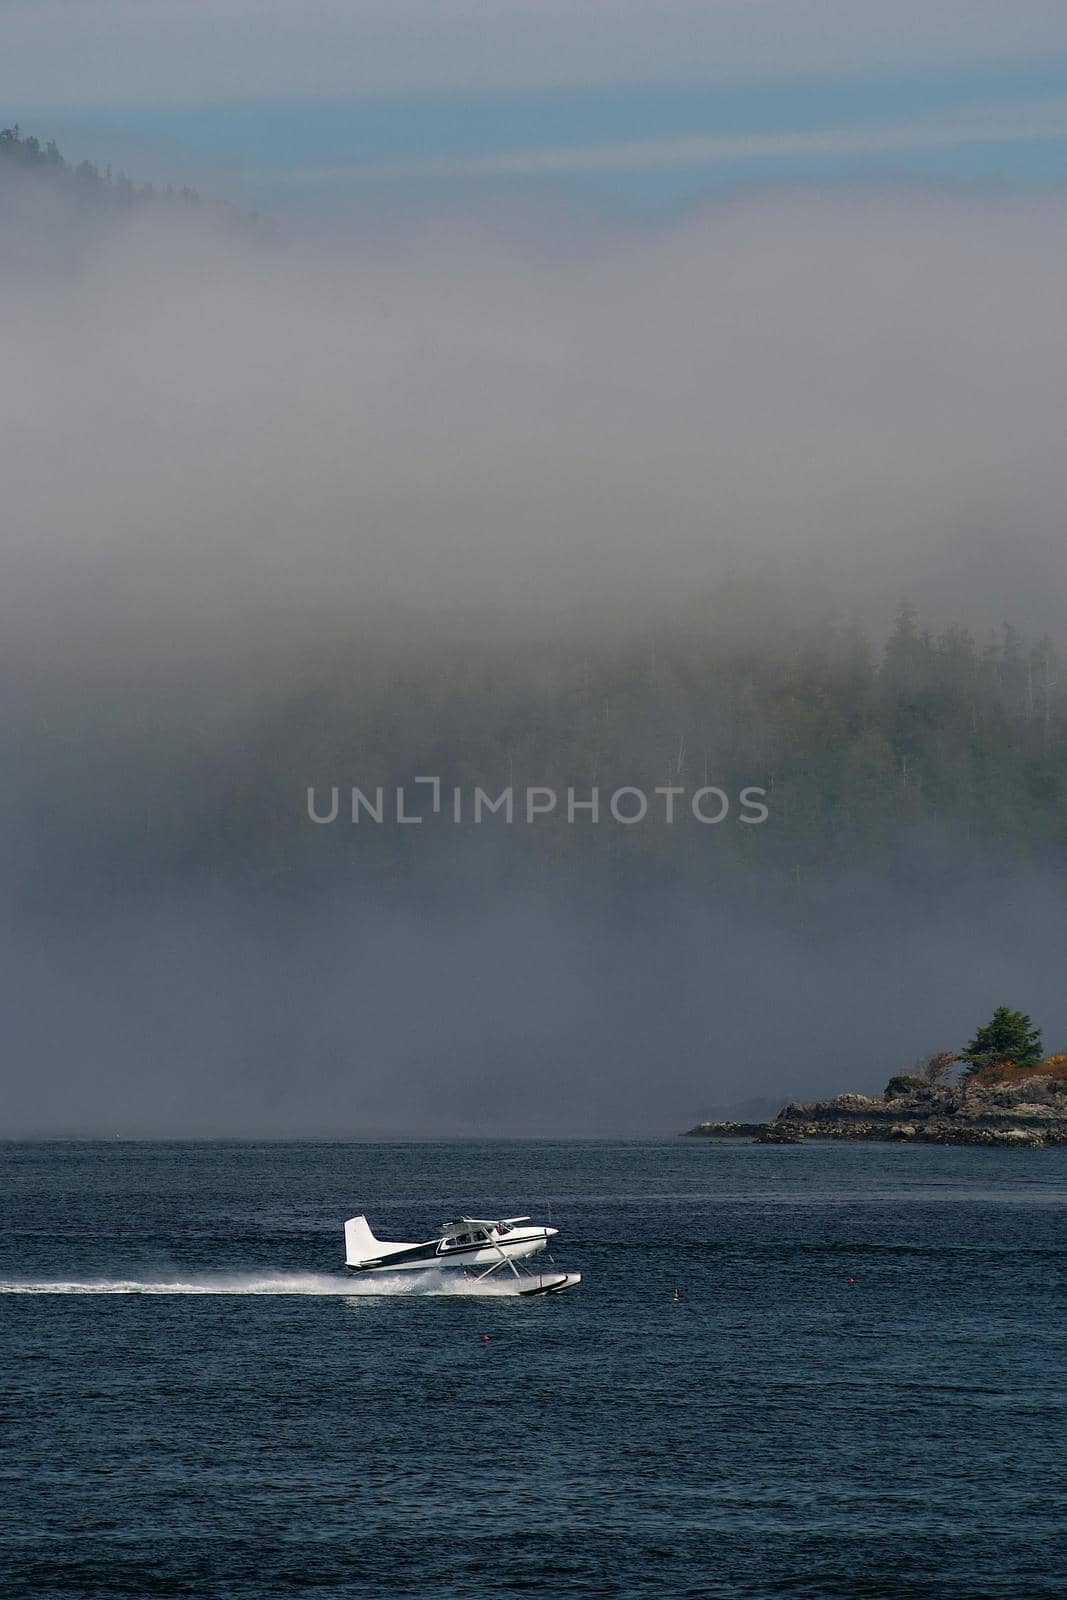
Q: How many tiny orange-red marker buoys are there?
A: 3